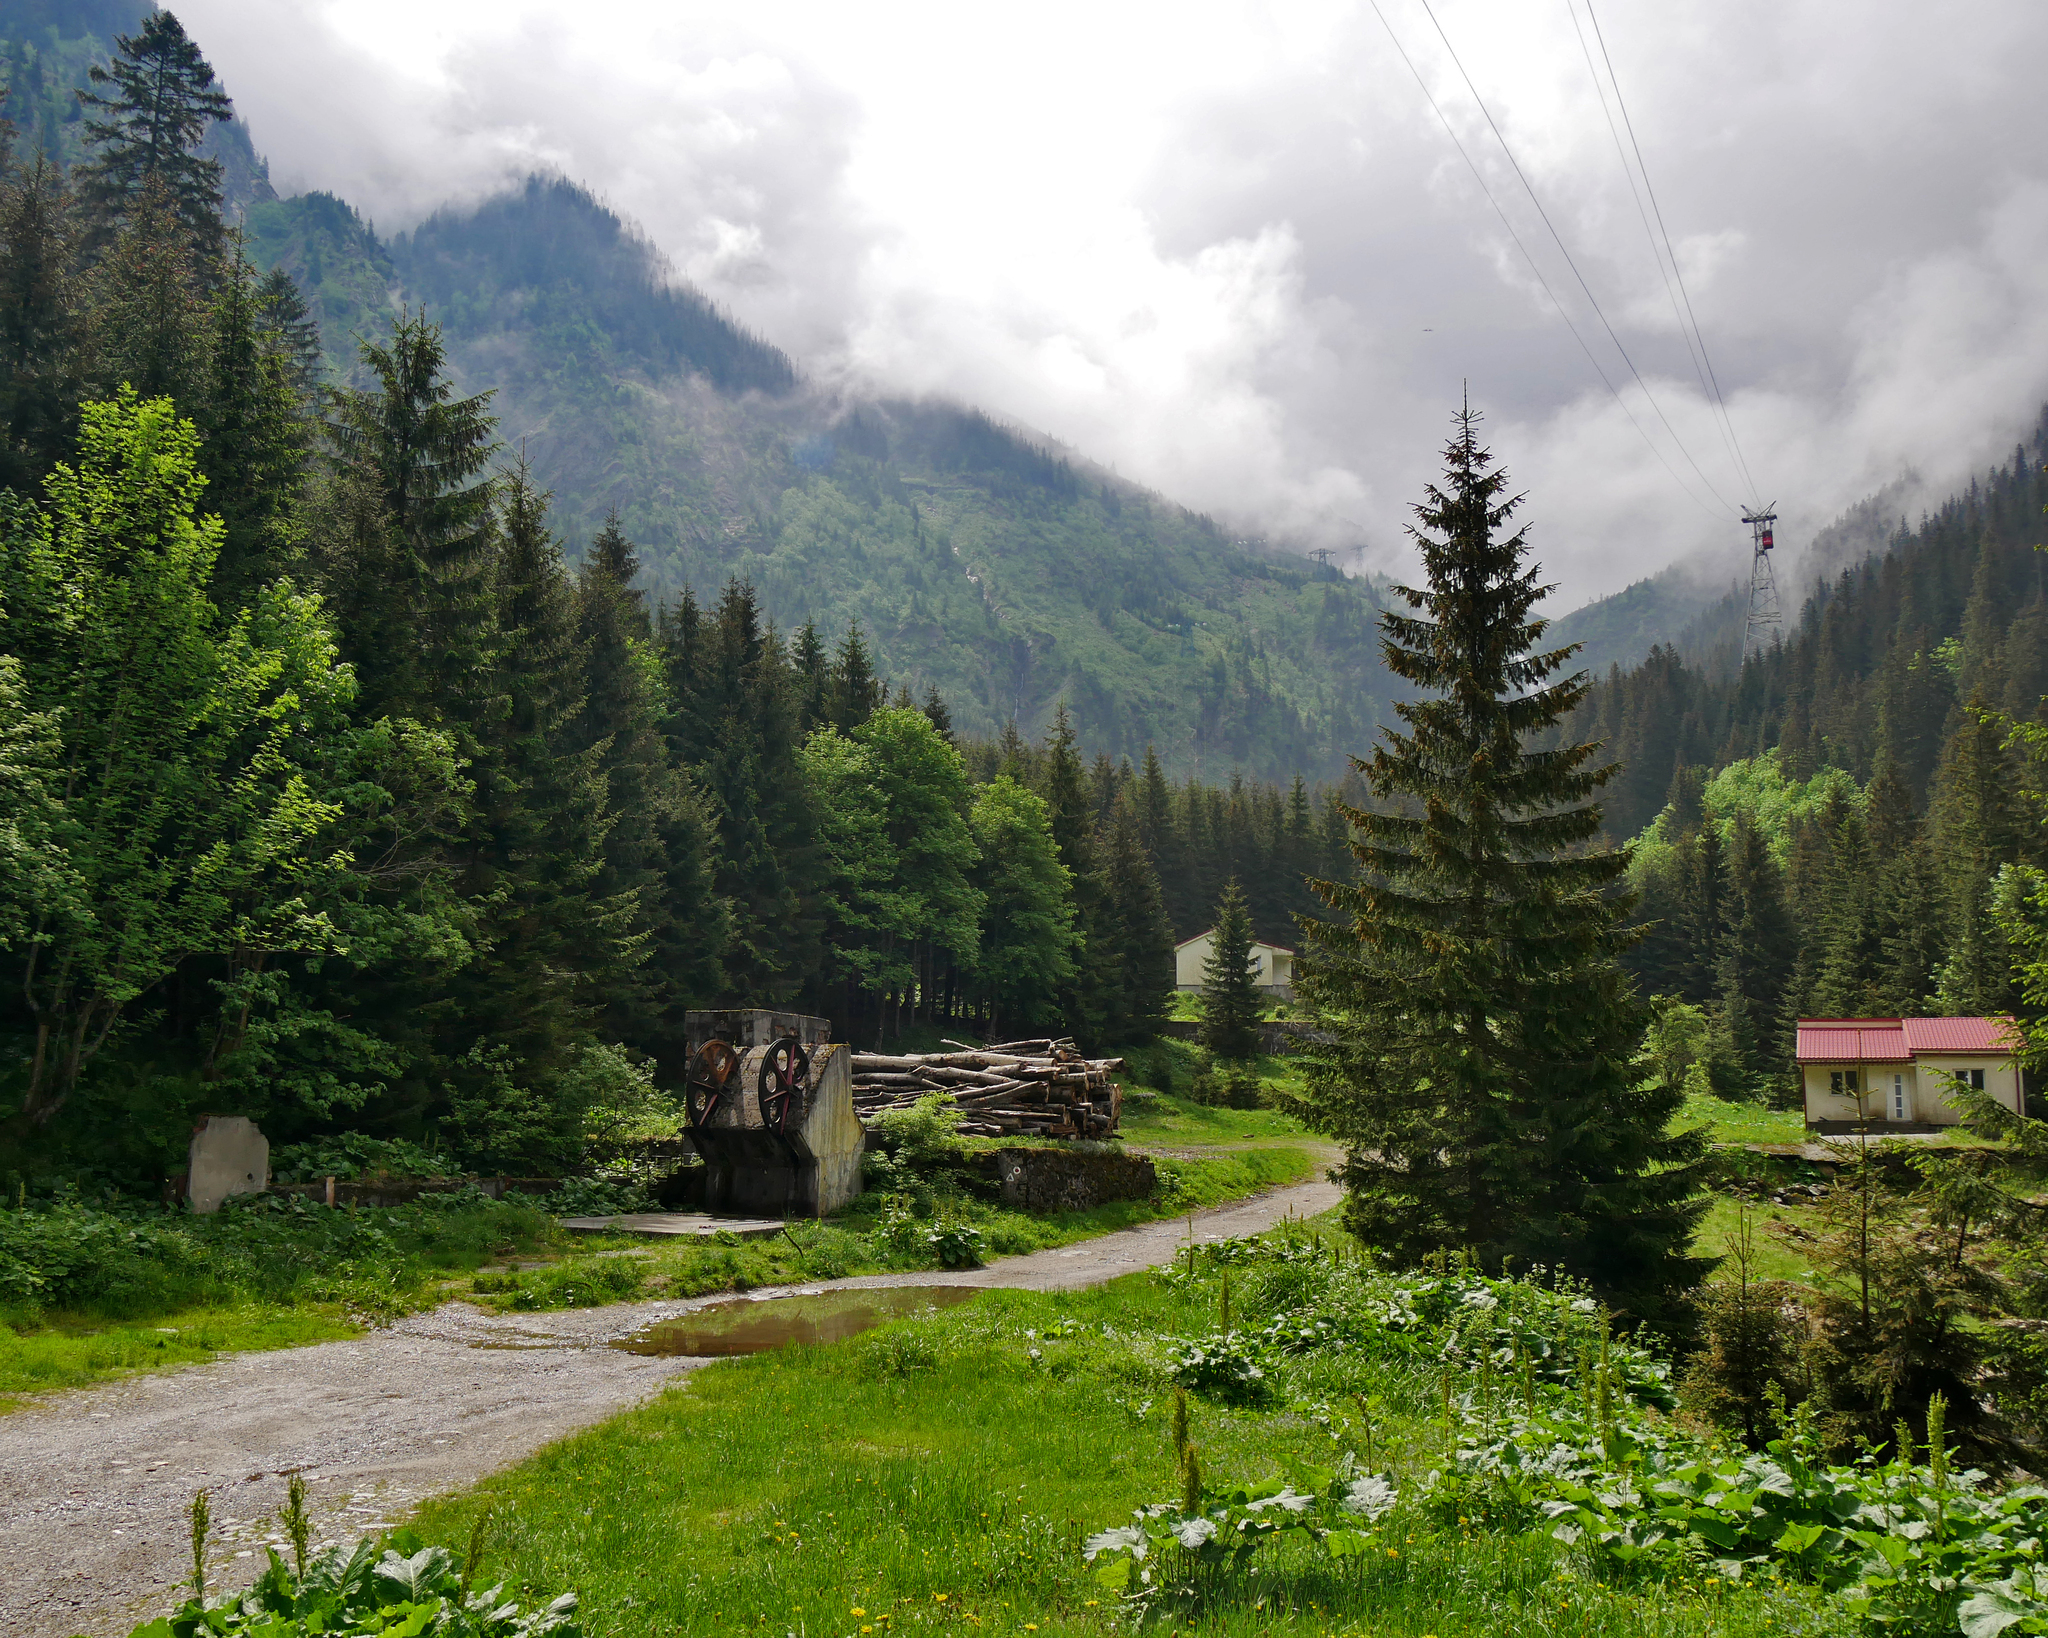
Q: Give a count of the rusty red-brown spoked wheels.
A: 2